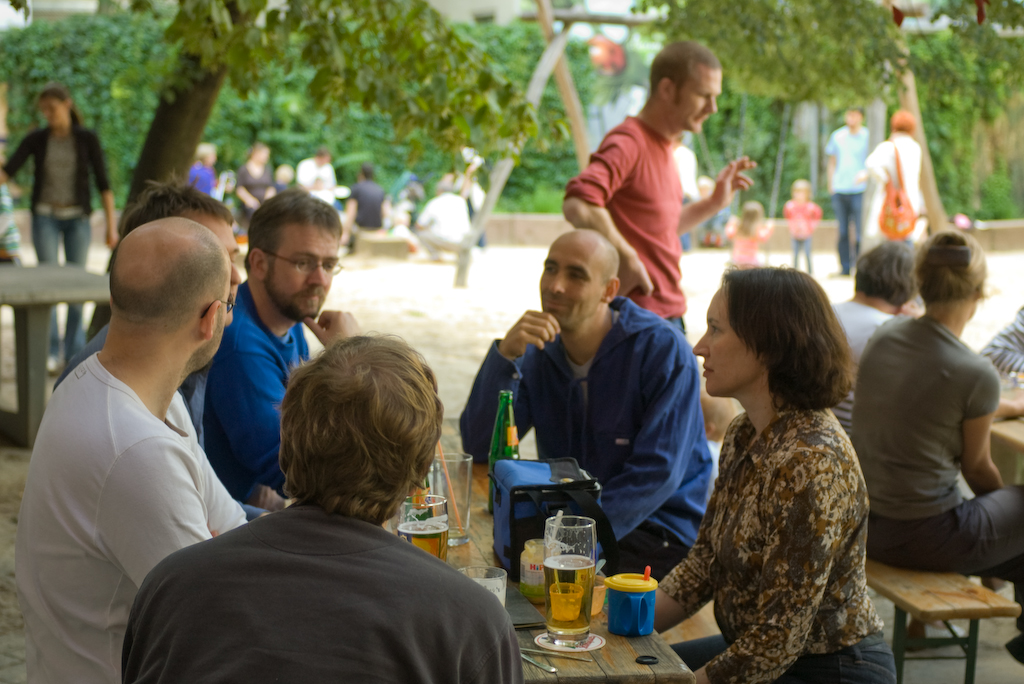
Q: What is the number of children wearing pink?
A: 2